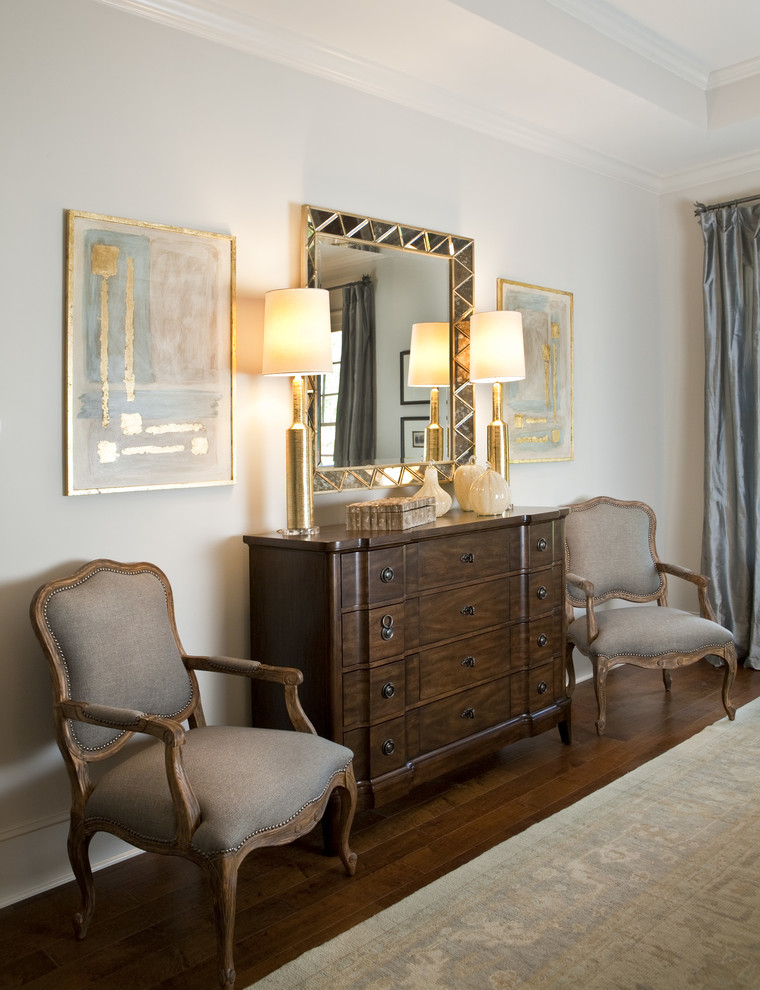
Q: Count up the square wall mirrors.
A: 1